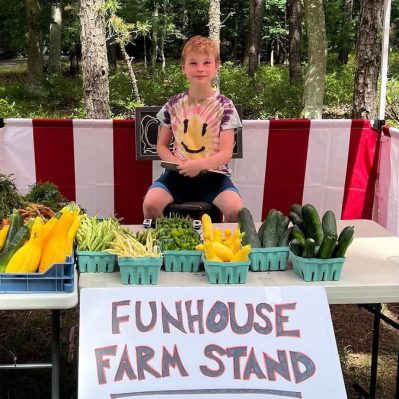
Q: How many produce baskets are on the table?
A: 6